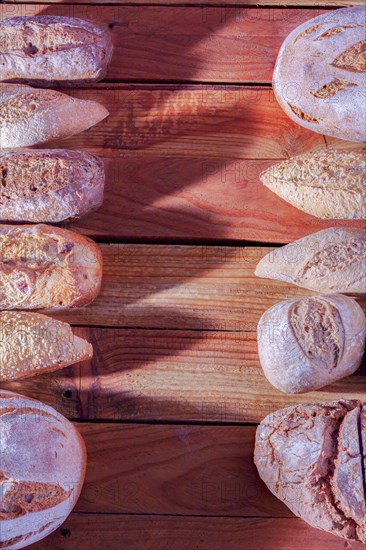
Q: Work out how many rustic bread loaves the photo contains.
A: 11